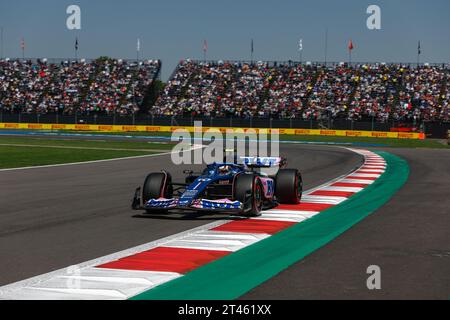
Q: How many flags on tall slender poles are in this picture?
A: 8